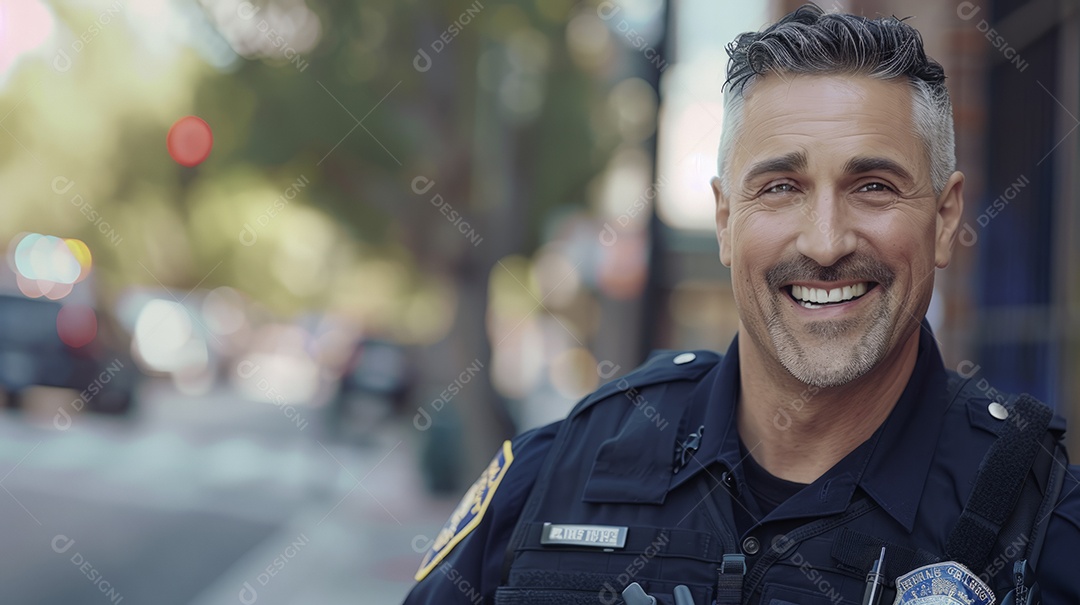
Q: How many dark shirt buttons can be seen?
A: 2